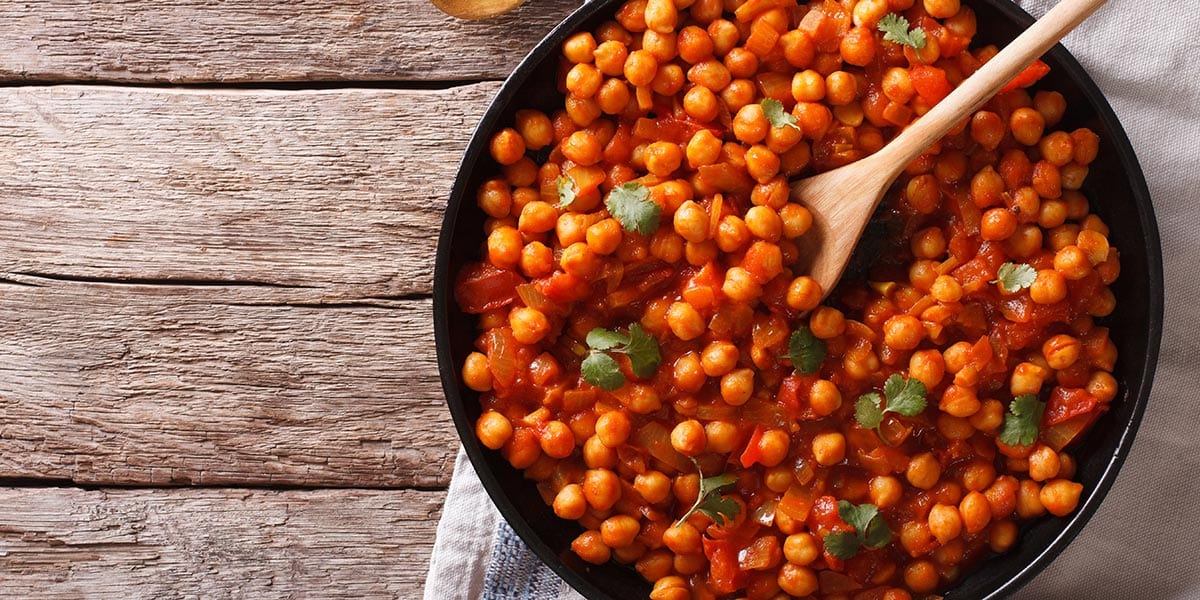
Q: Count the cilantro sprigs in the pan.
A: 11